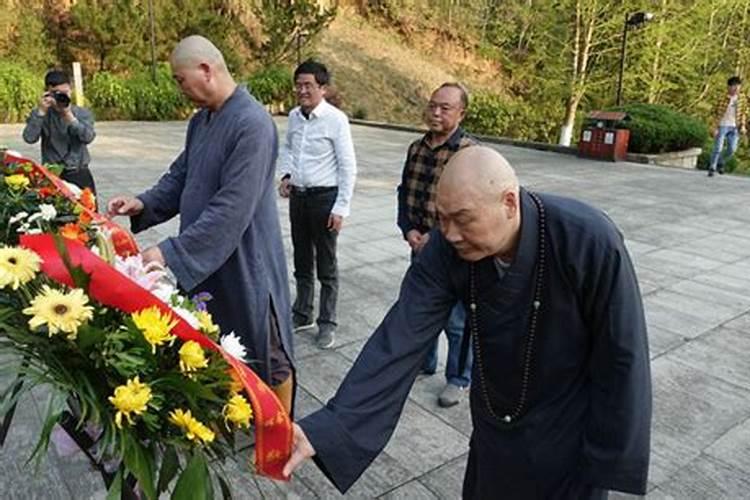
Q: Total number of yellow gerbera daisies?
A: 2